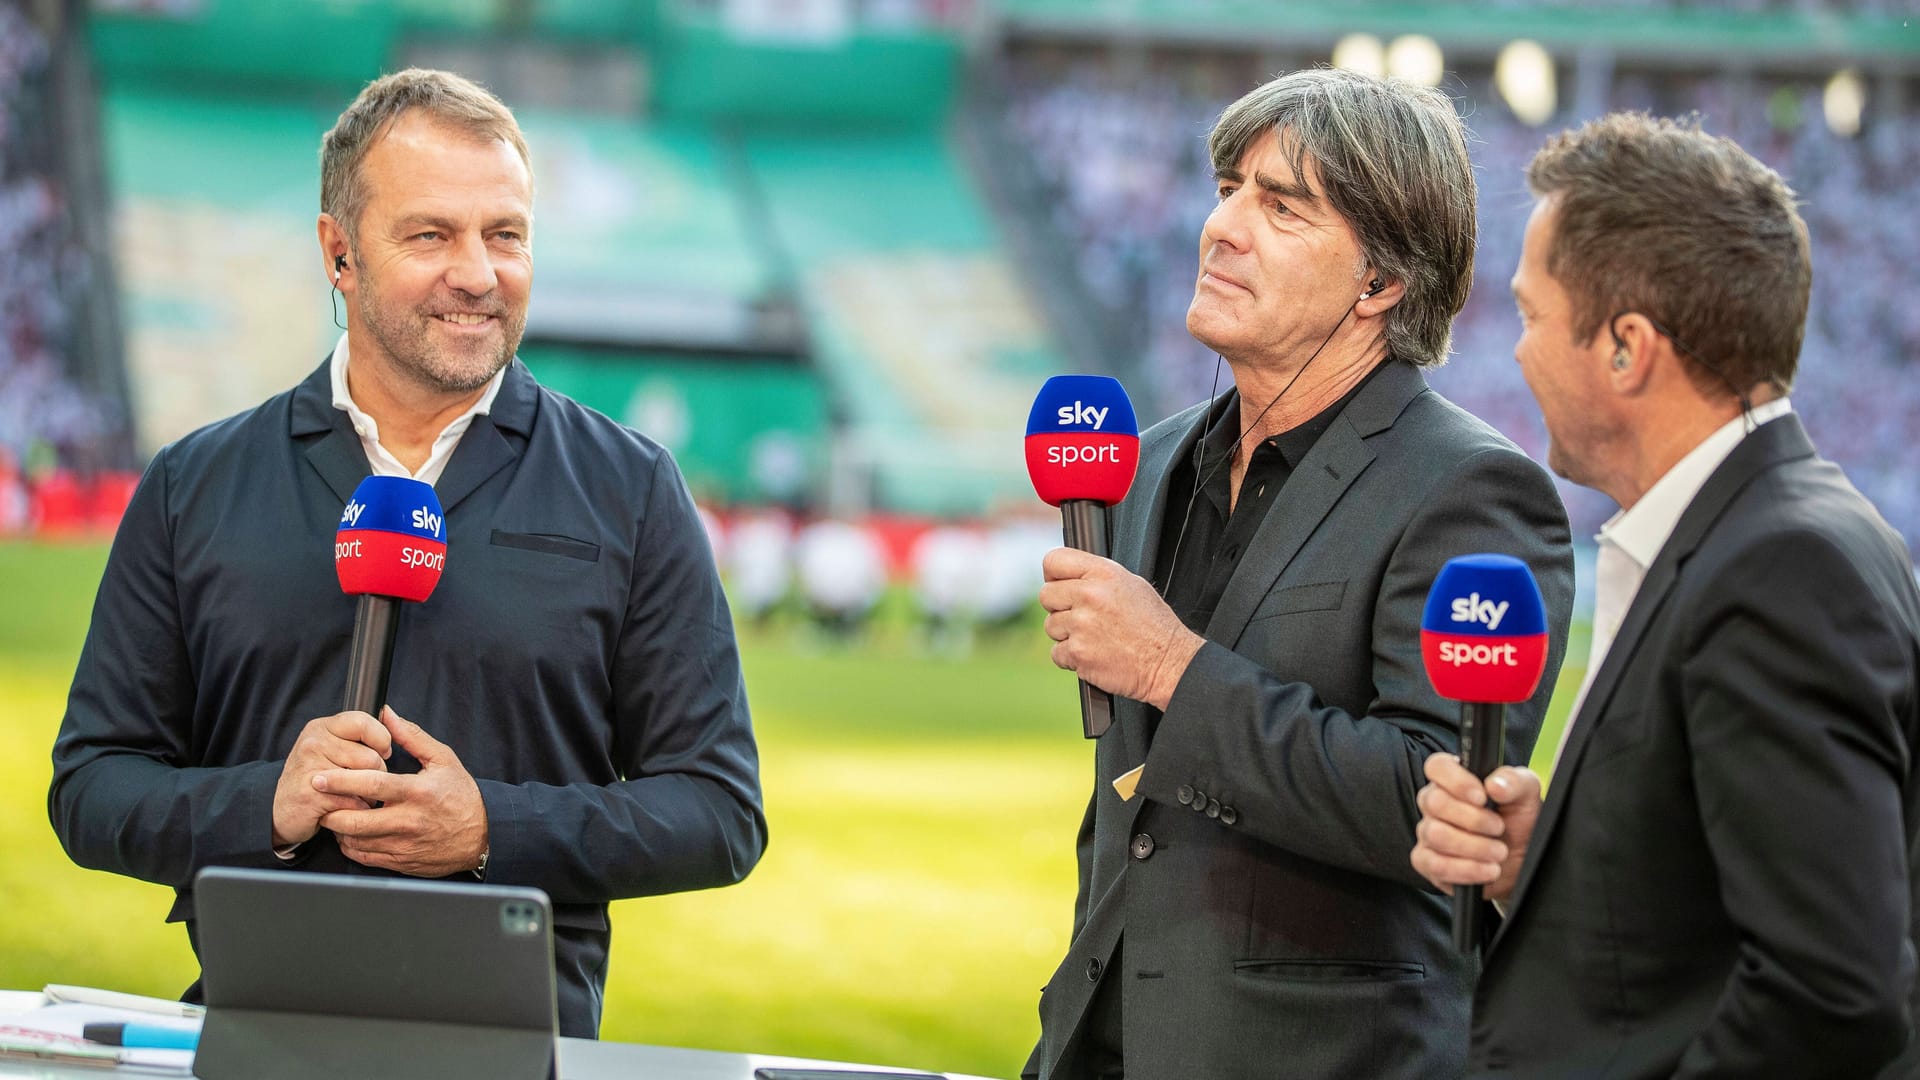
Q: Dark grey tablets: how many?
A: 1